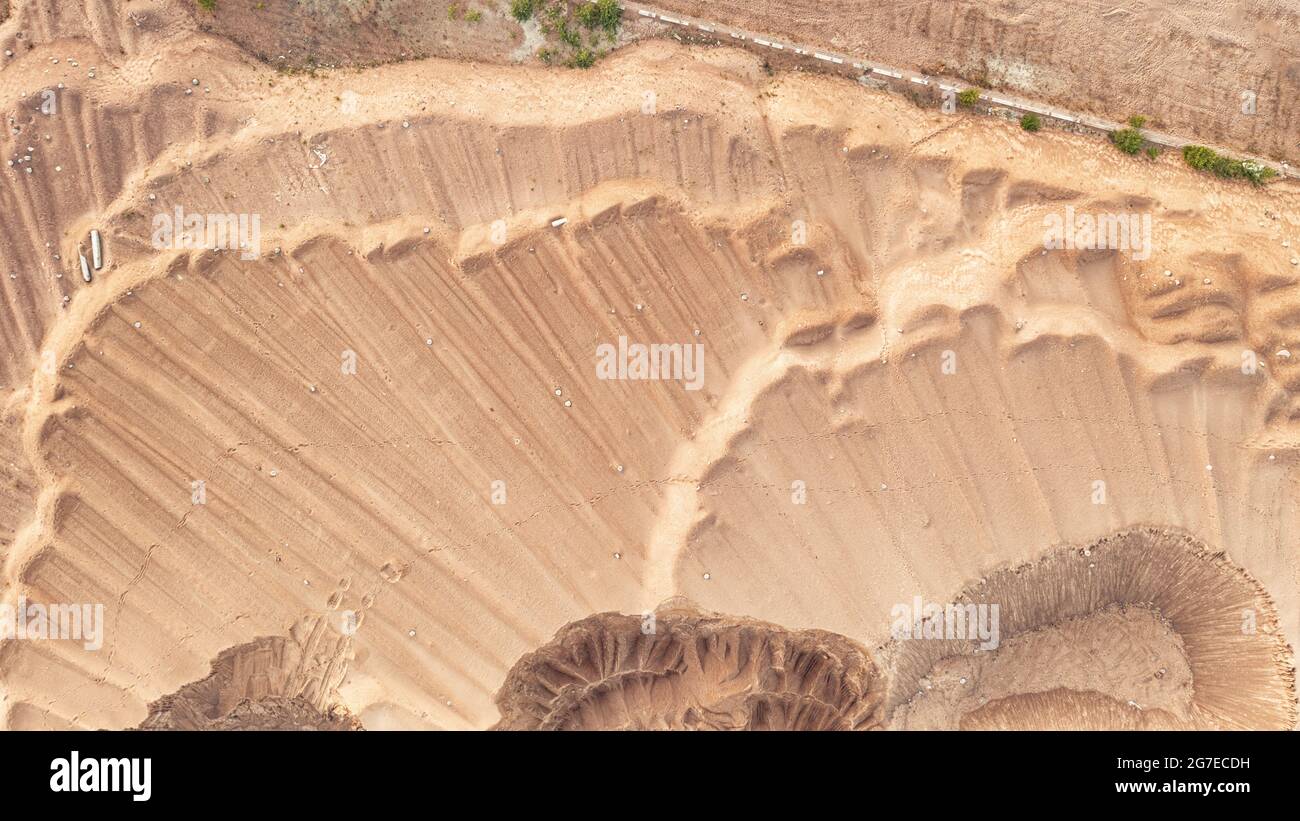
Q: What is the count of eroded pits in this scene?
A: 3